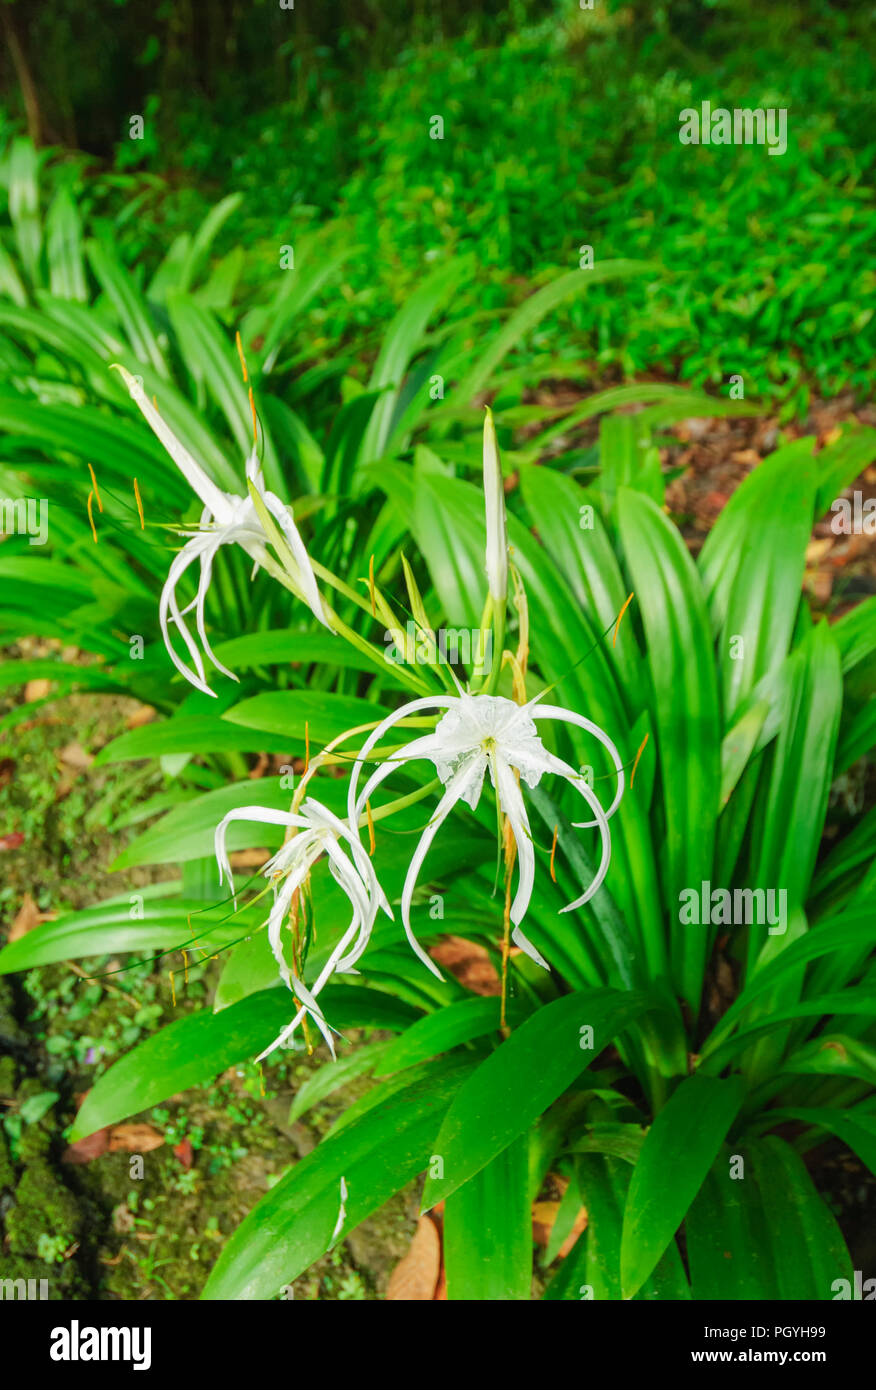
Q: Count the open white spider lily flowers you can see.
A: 3